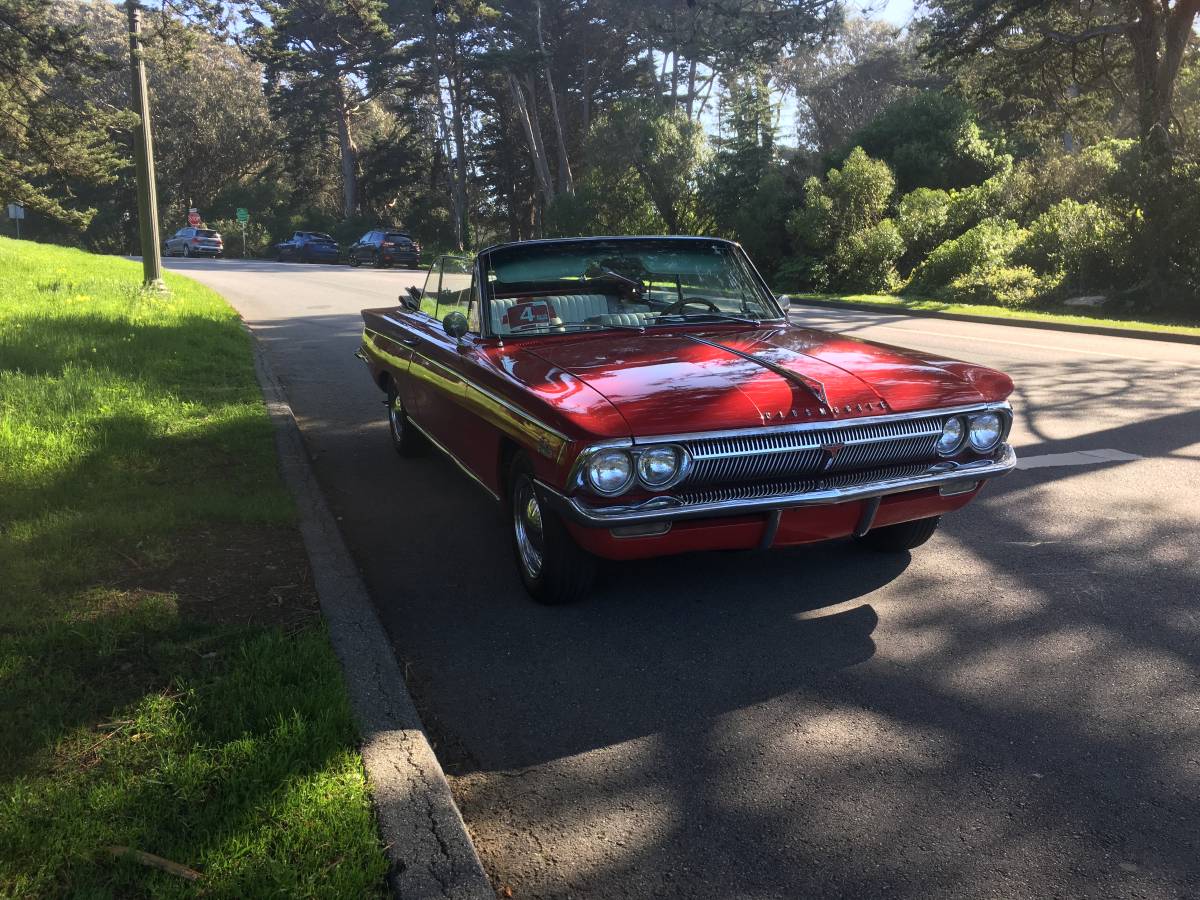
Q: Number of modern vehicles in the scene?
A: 3